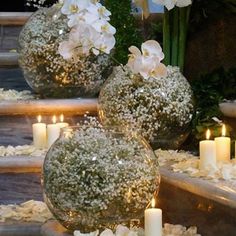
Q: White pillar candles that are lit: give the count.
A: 6